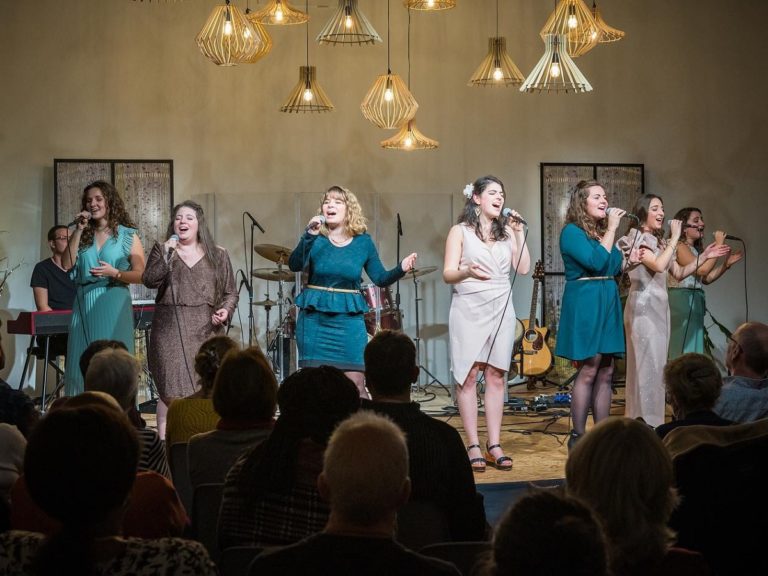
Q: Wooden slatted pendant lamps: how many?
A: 12